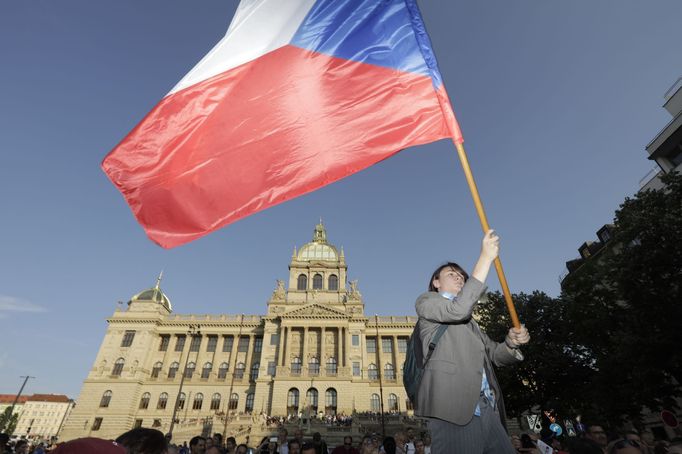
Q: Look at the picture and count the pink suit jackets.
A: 0